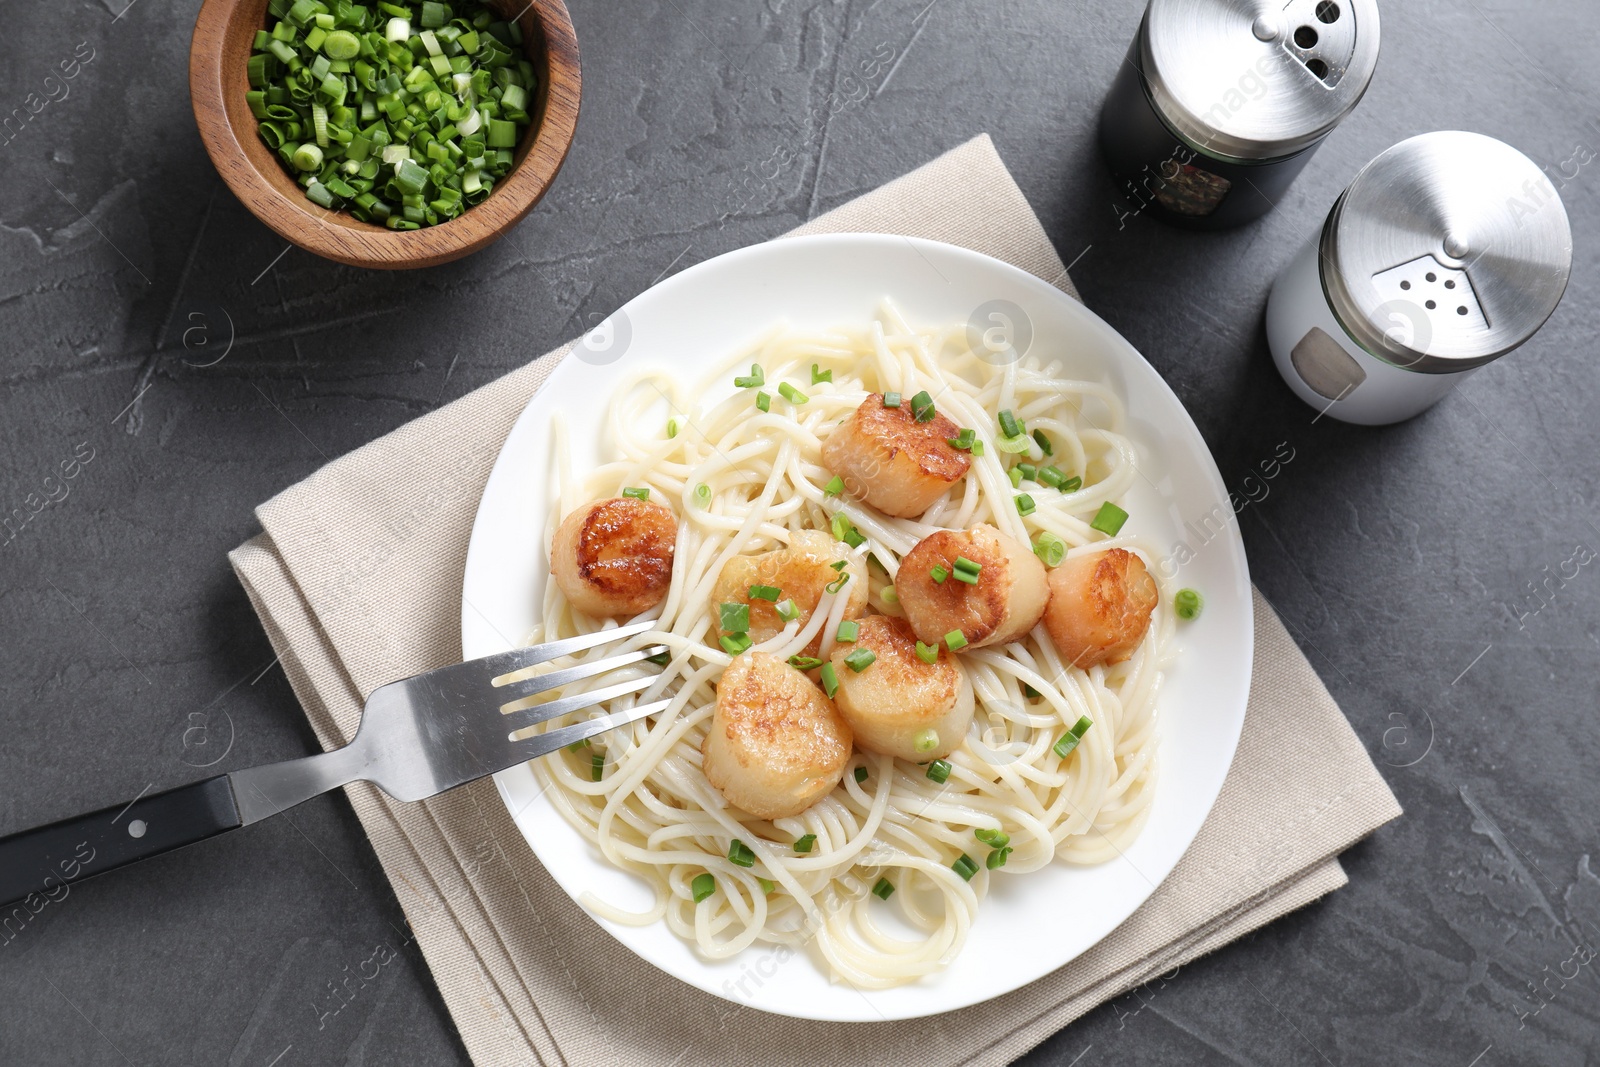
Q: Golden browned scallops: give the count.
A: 7